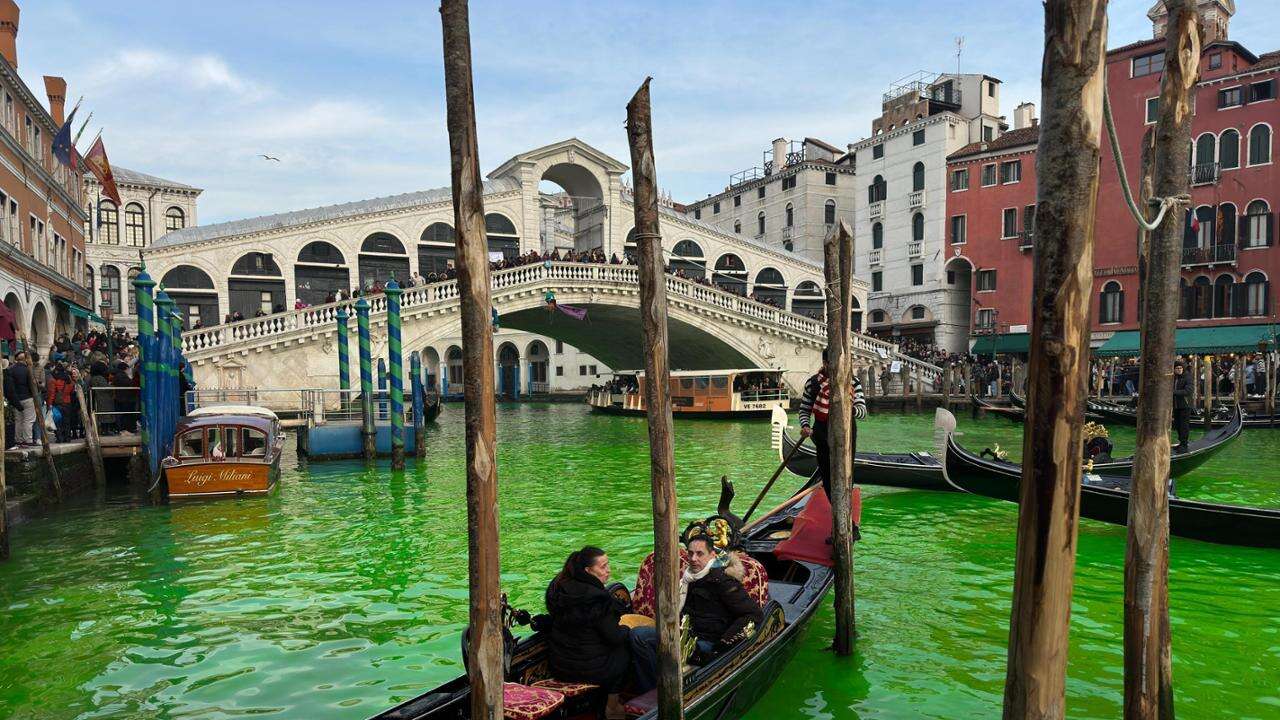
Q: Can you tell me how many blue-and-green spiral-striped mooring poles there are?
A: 6